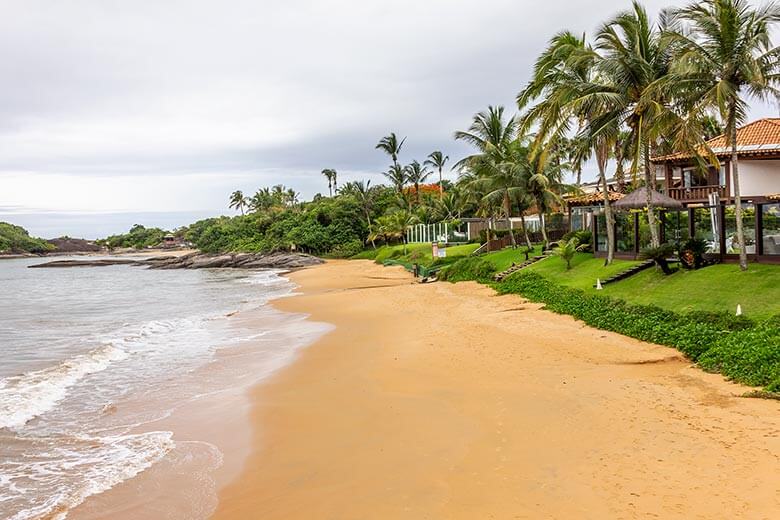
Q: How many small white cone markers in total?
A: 2